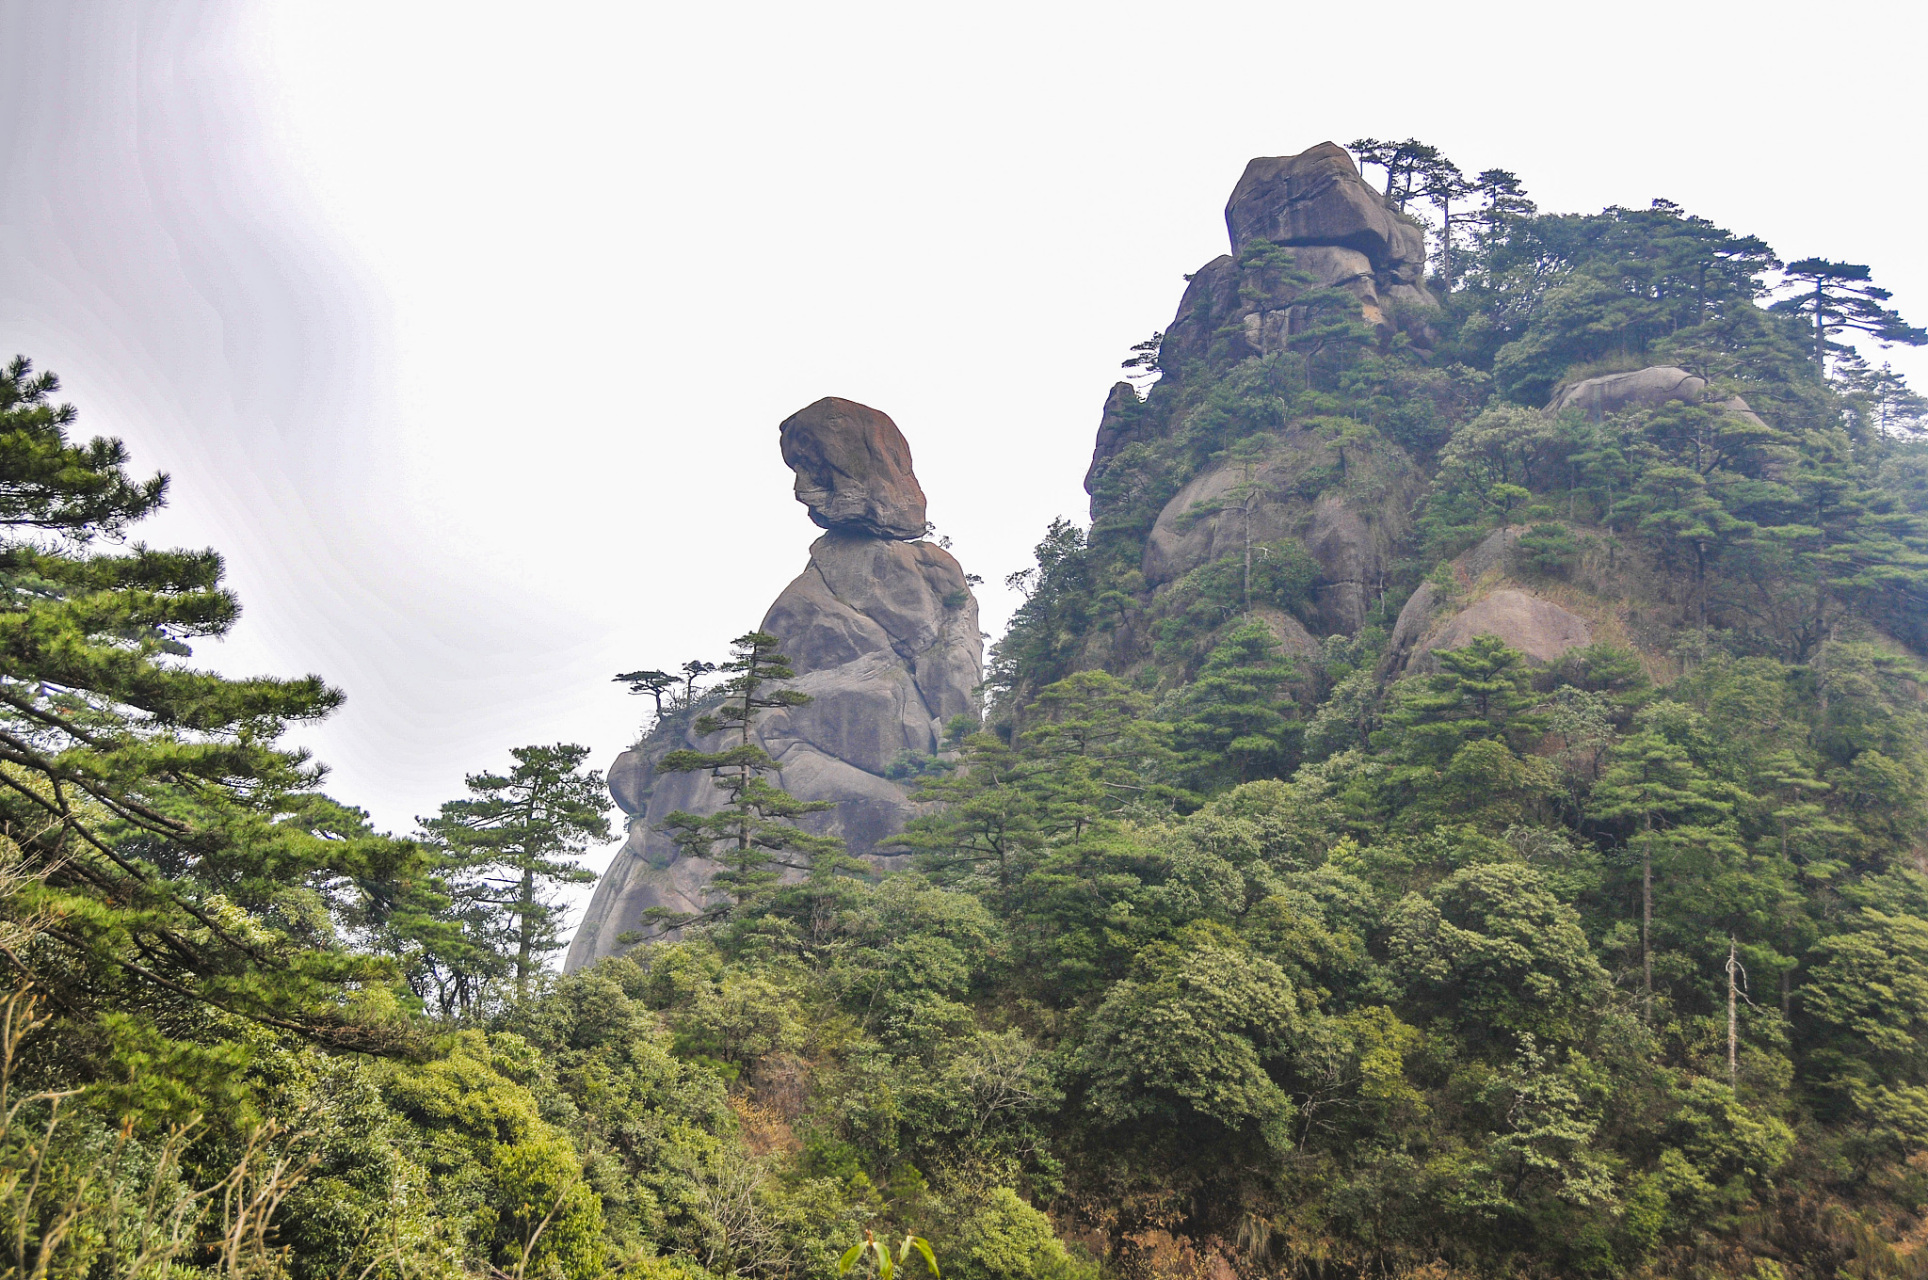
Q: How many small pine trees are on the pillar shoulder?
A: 2